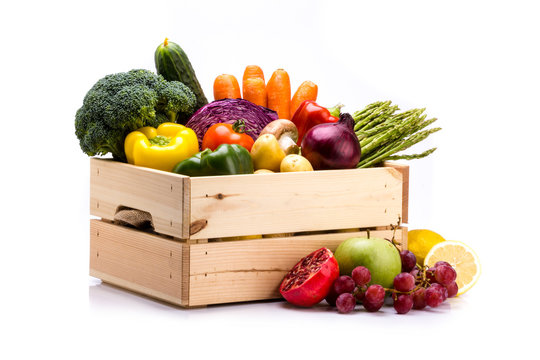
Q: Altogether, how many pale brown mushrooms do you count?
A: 1